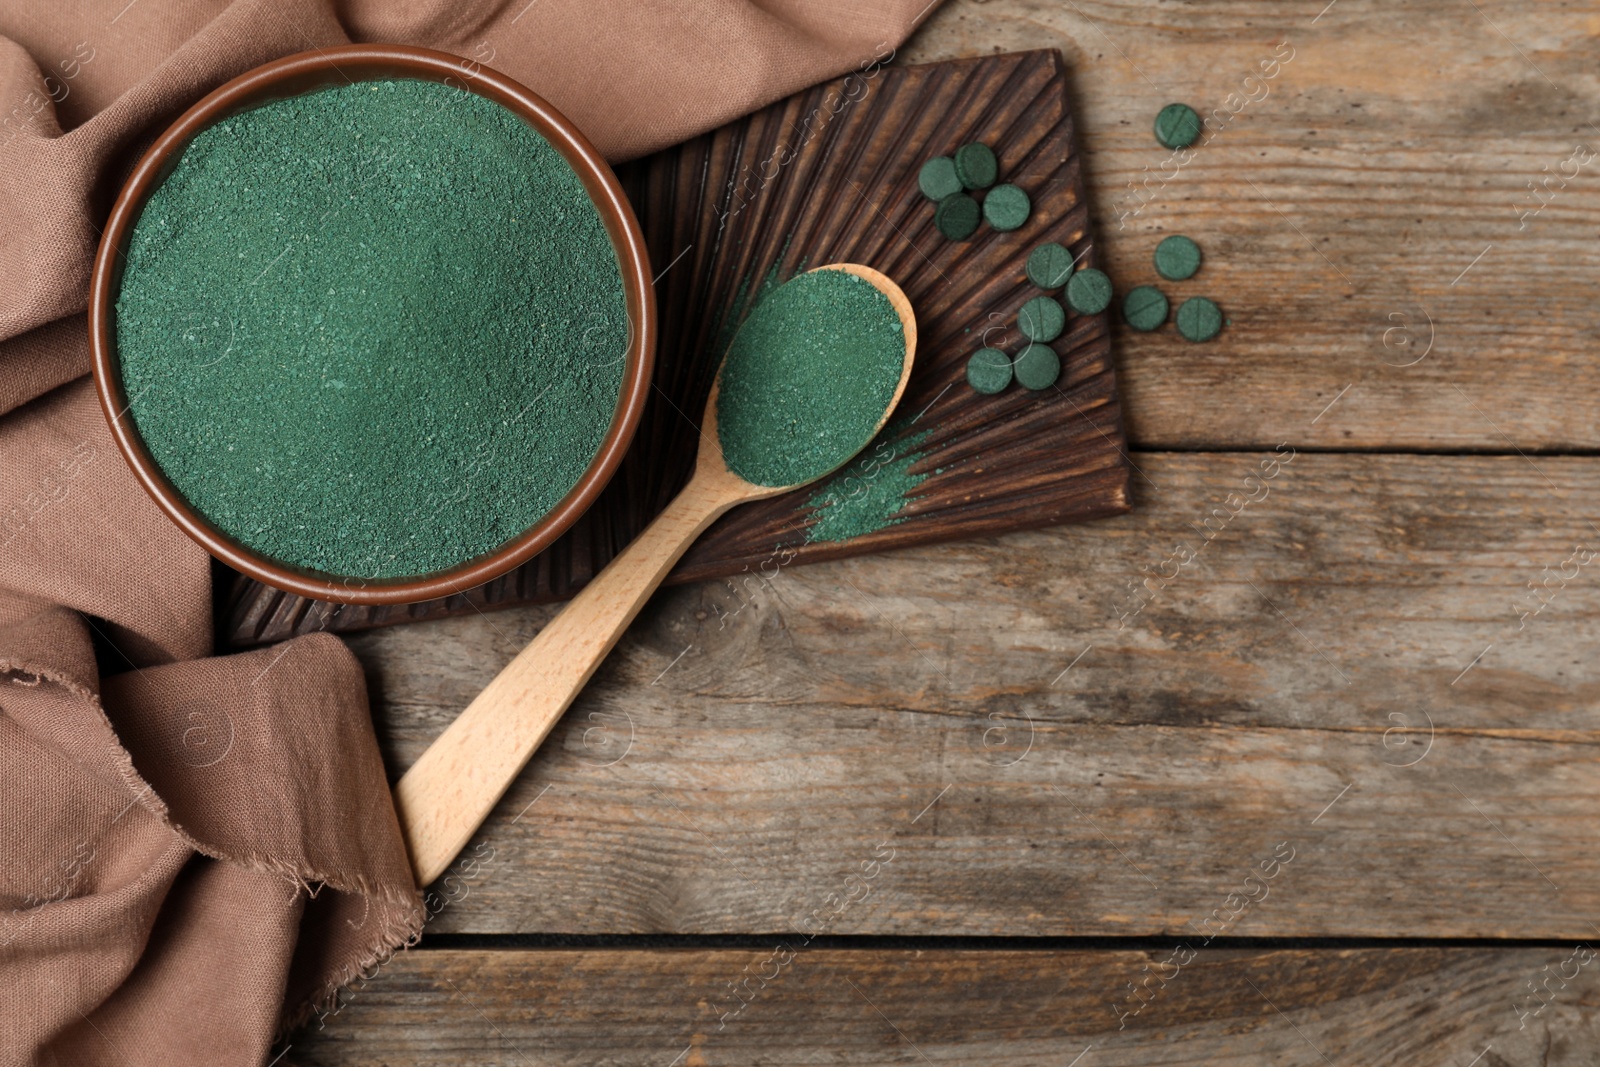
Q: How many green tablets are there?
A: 13